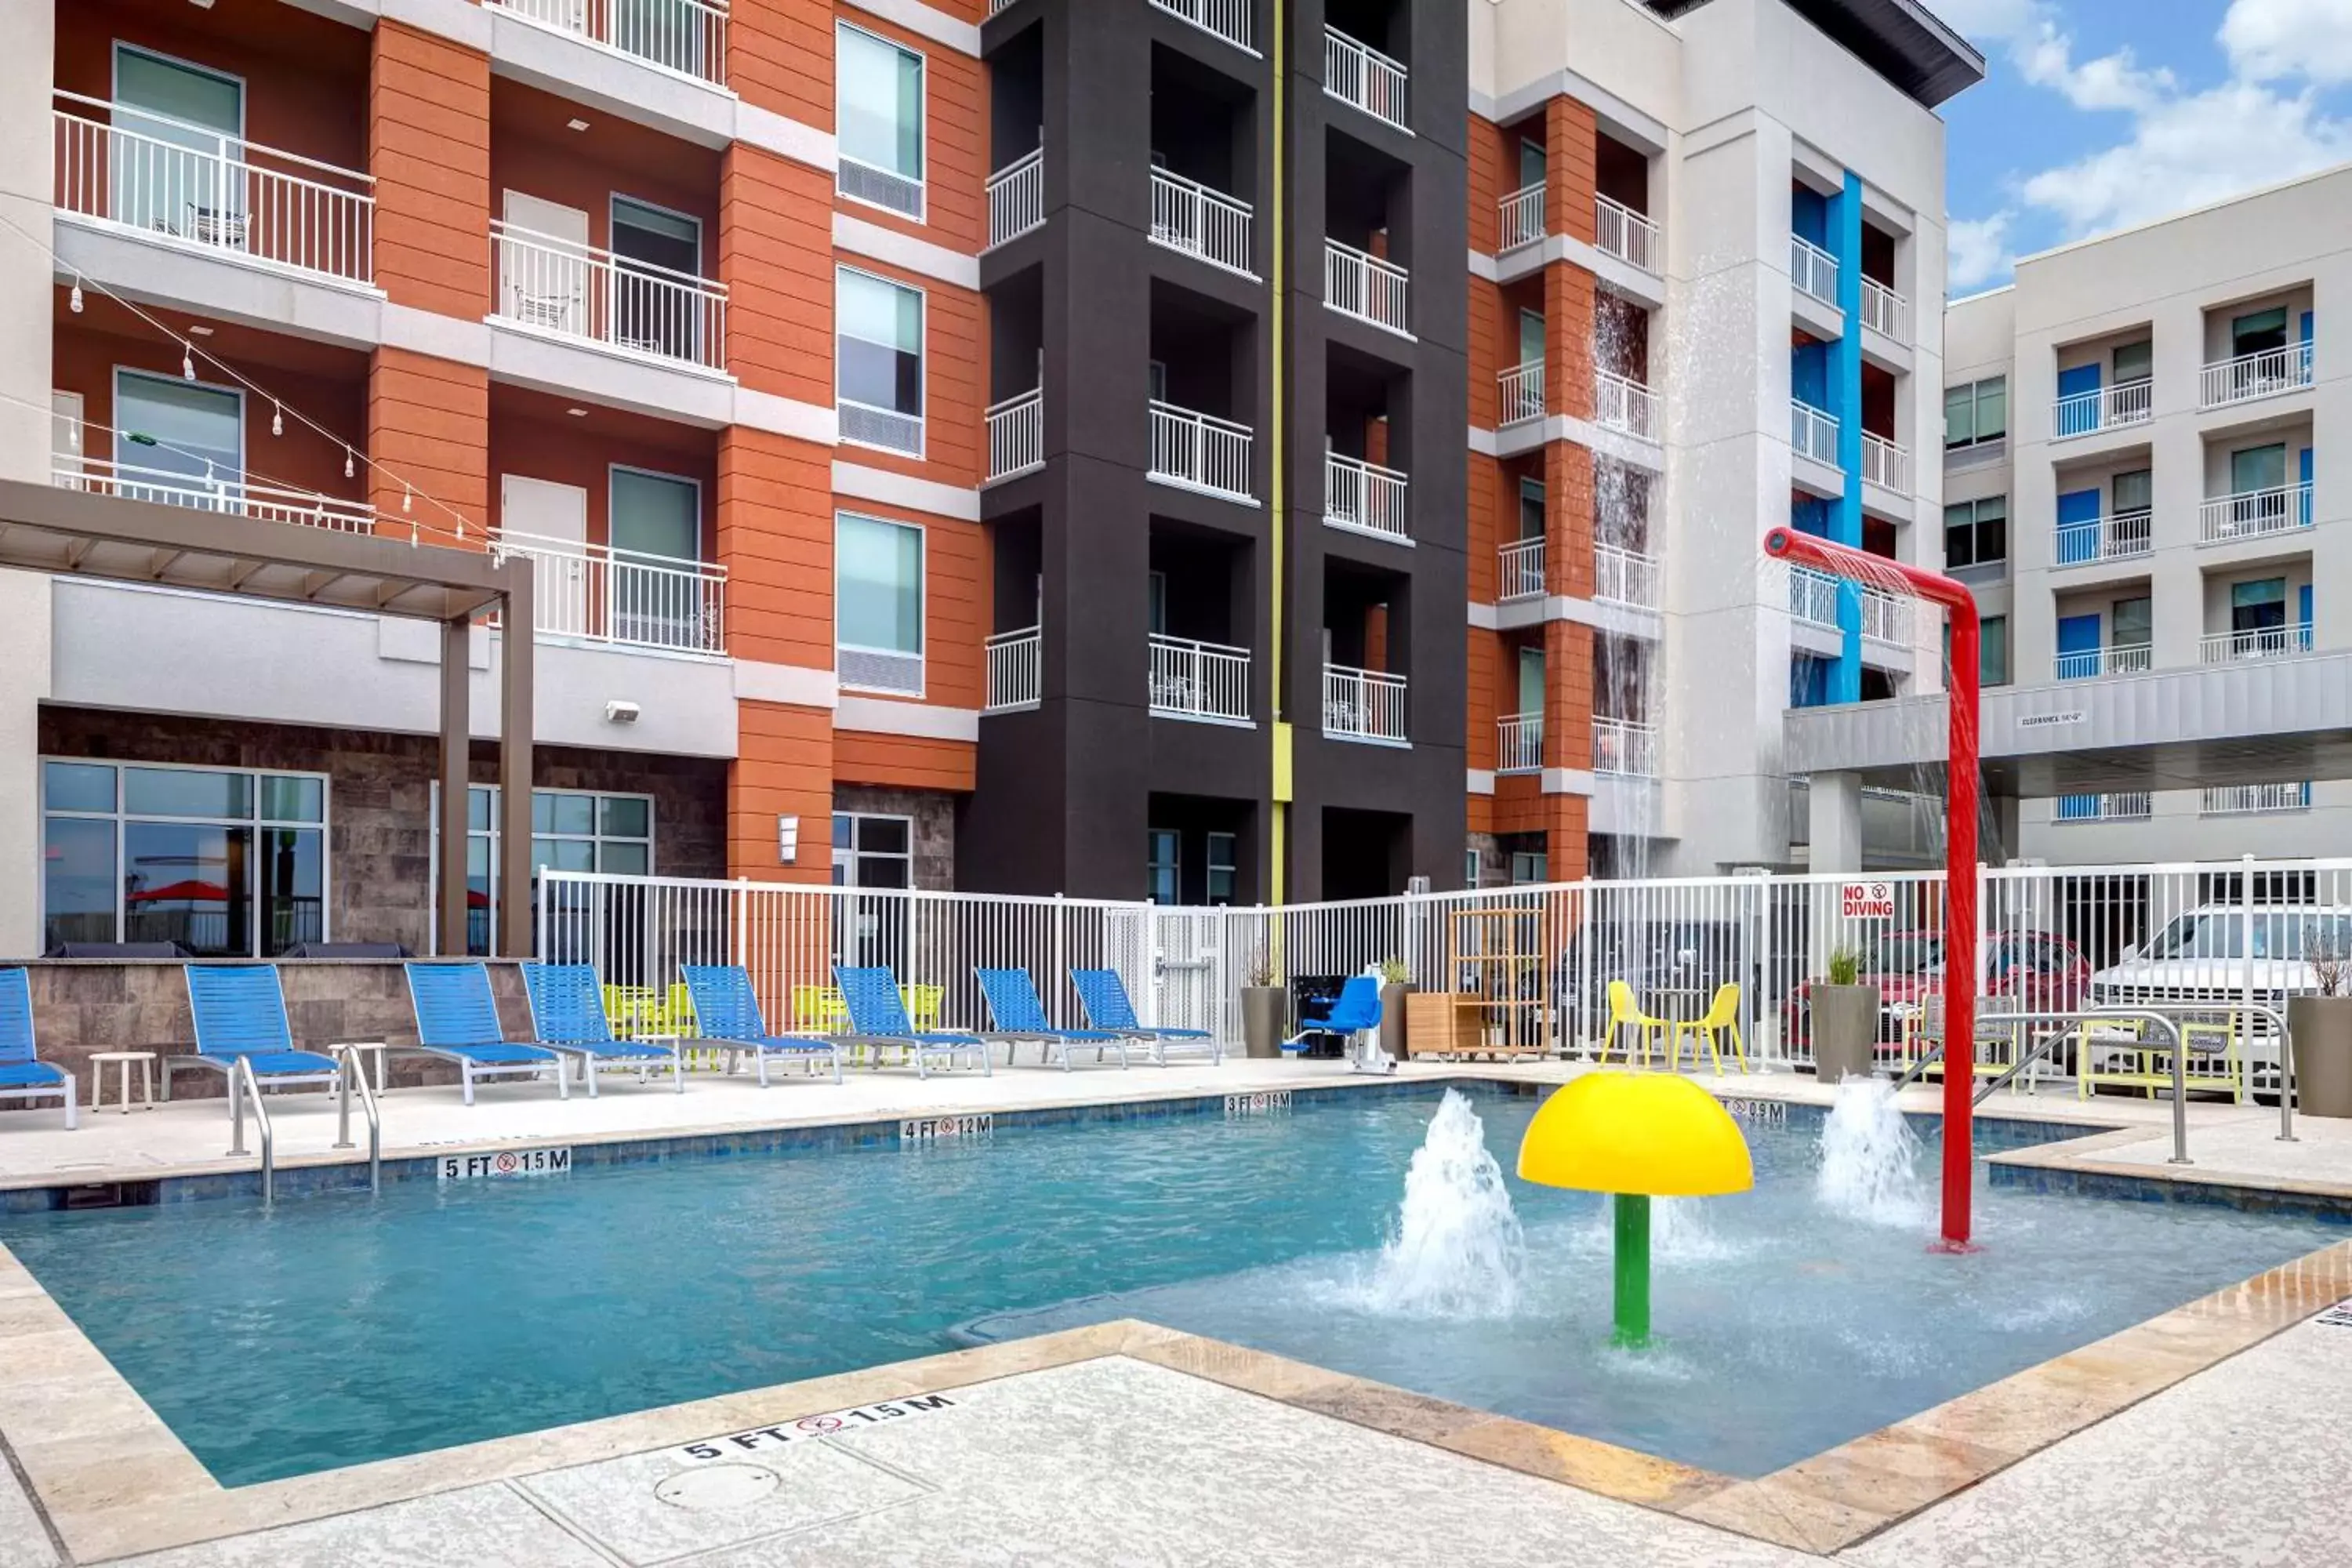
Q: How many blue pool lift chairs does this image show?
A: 1